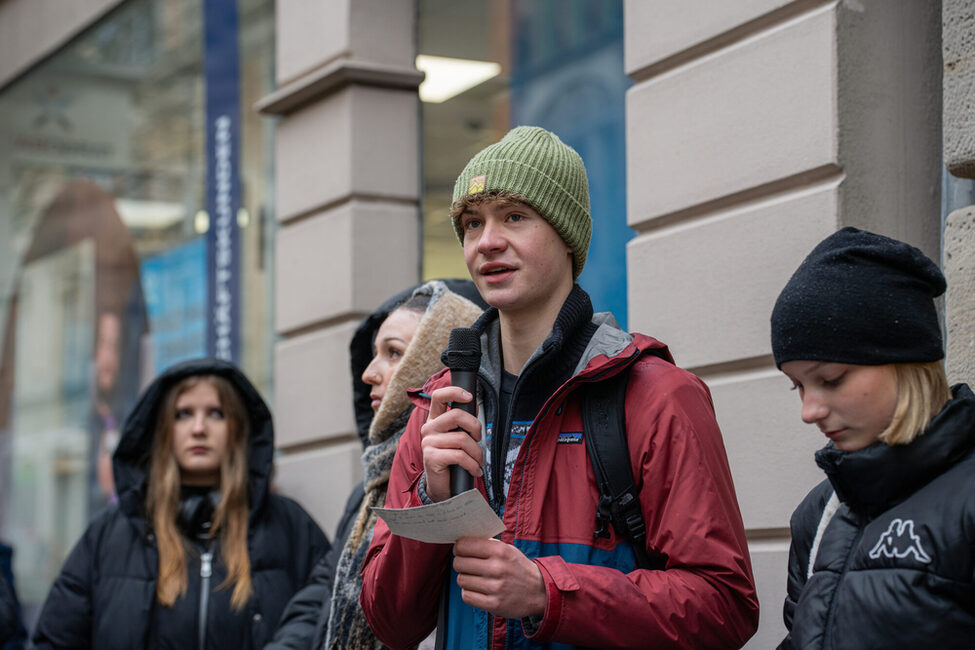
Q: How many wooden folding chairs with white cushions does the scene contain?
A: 0